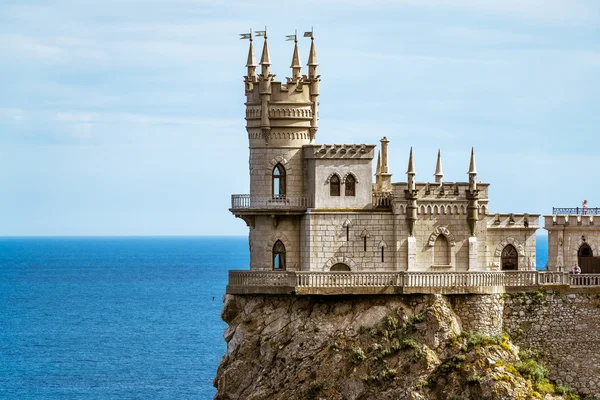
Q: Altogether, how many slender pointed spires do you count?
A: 8